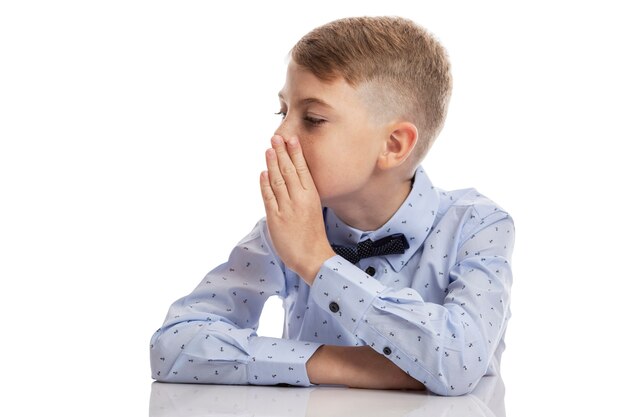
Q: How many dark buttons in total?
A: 3